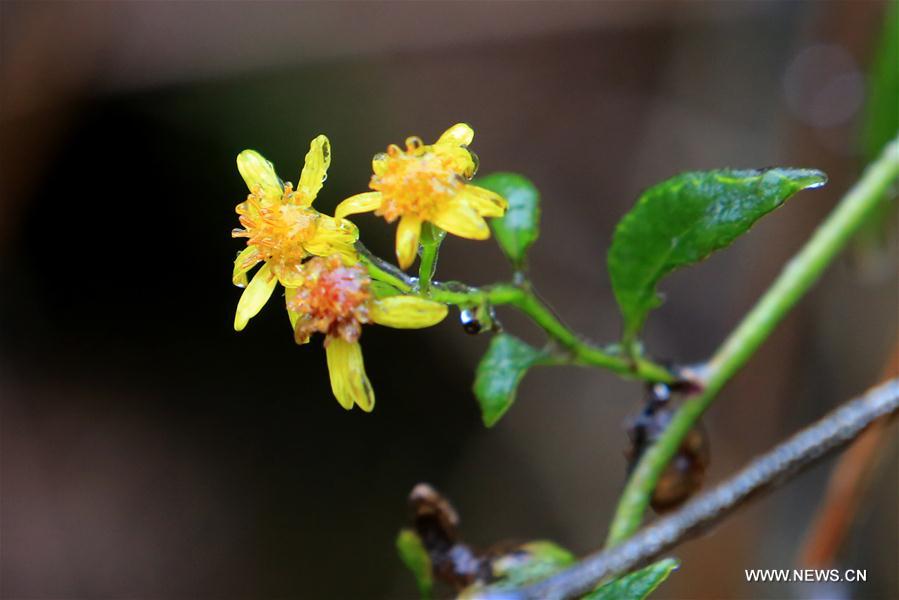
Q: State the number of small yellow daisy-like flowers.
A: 3